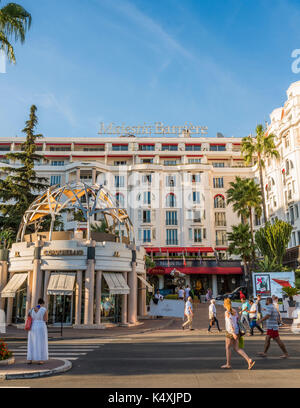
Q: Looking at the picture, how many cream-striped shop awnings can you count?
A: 4